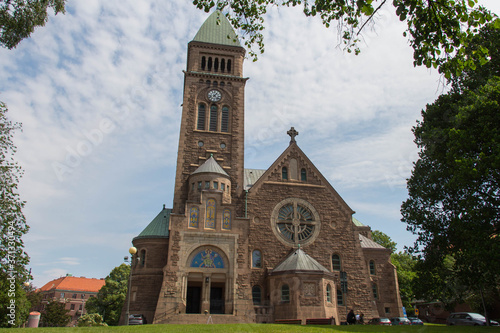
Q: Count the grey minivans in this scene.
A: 1